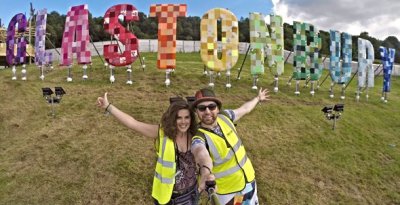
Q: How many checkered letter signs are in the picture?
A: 11